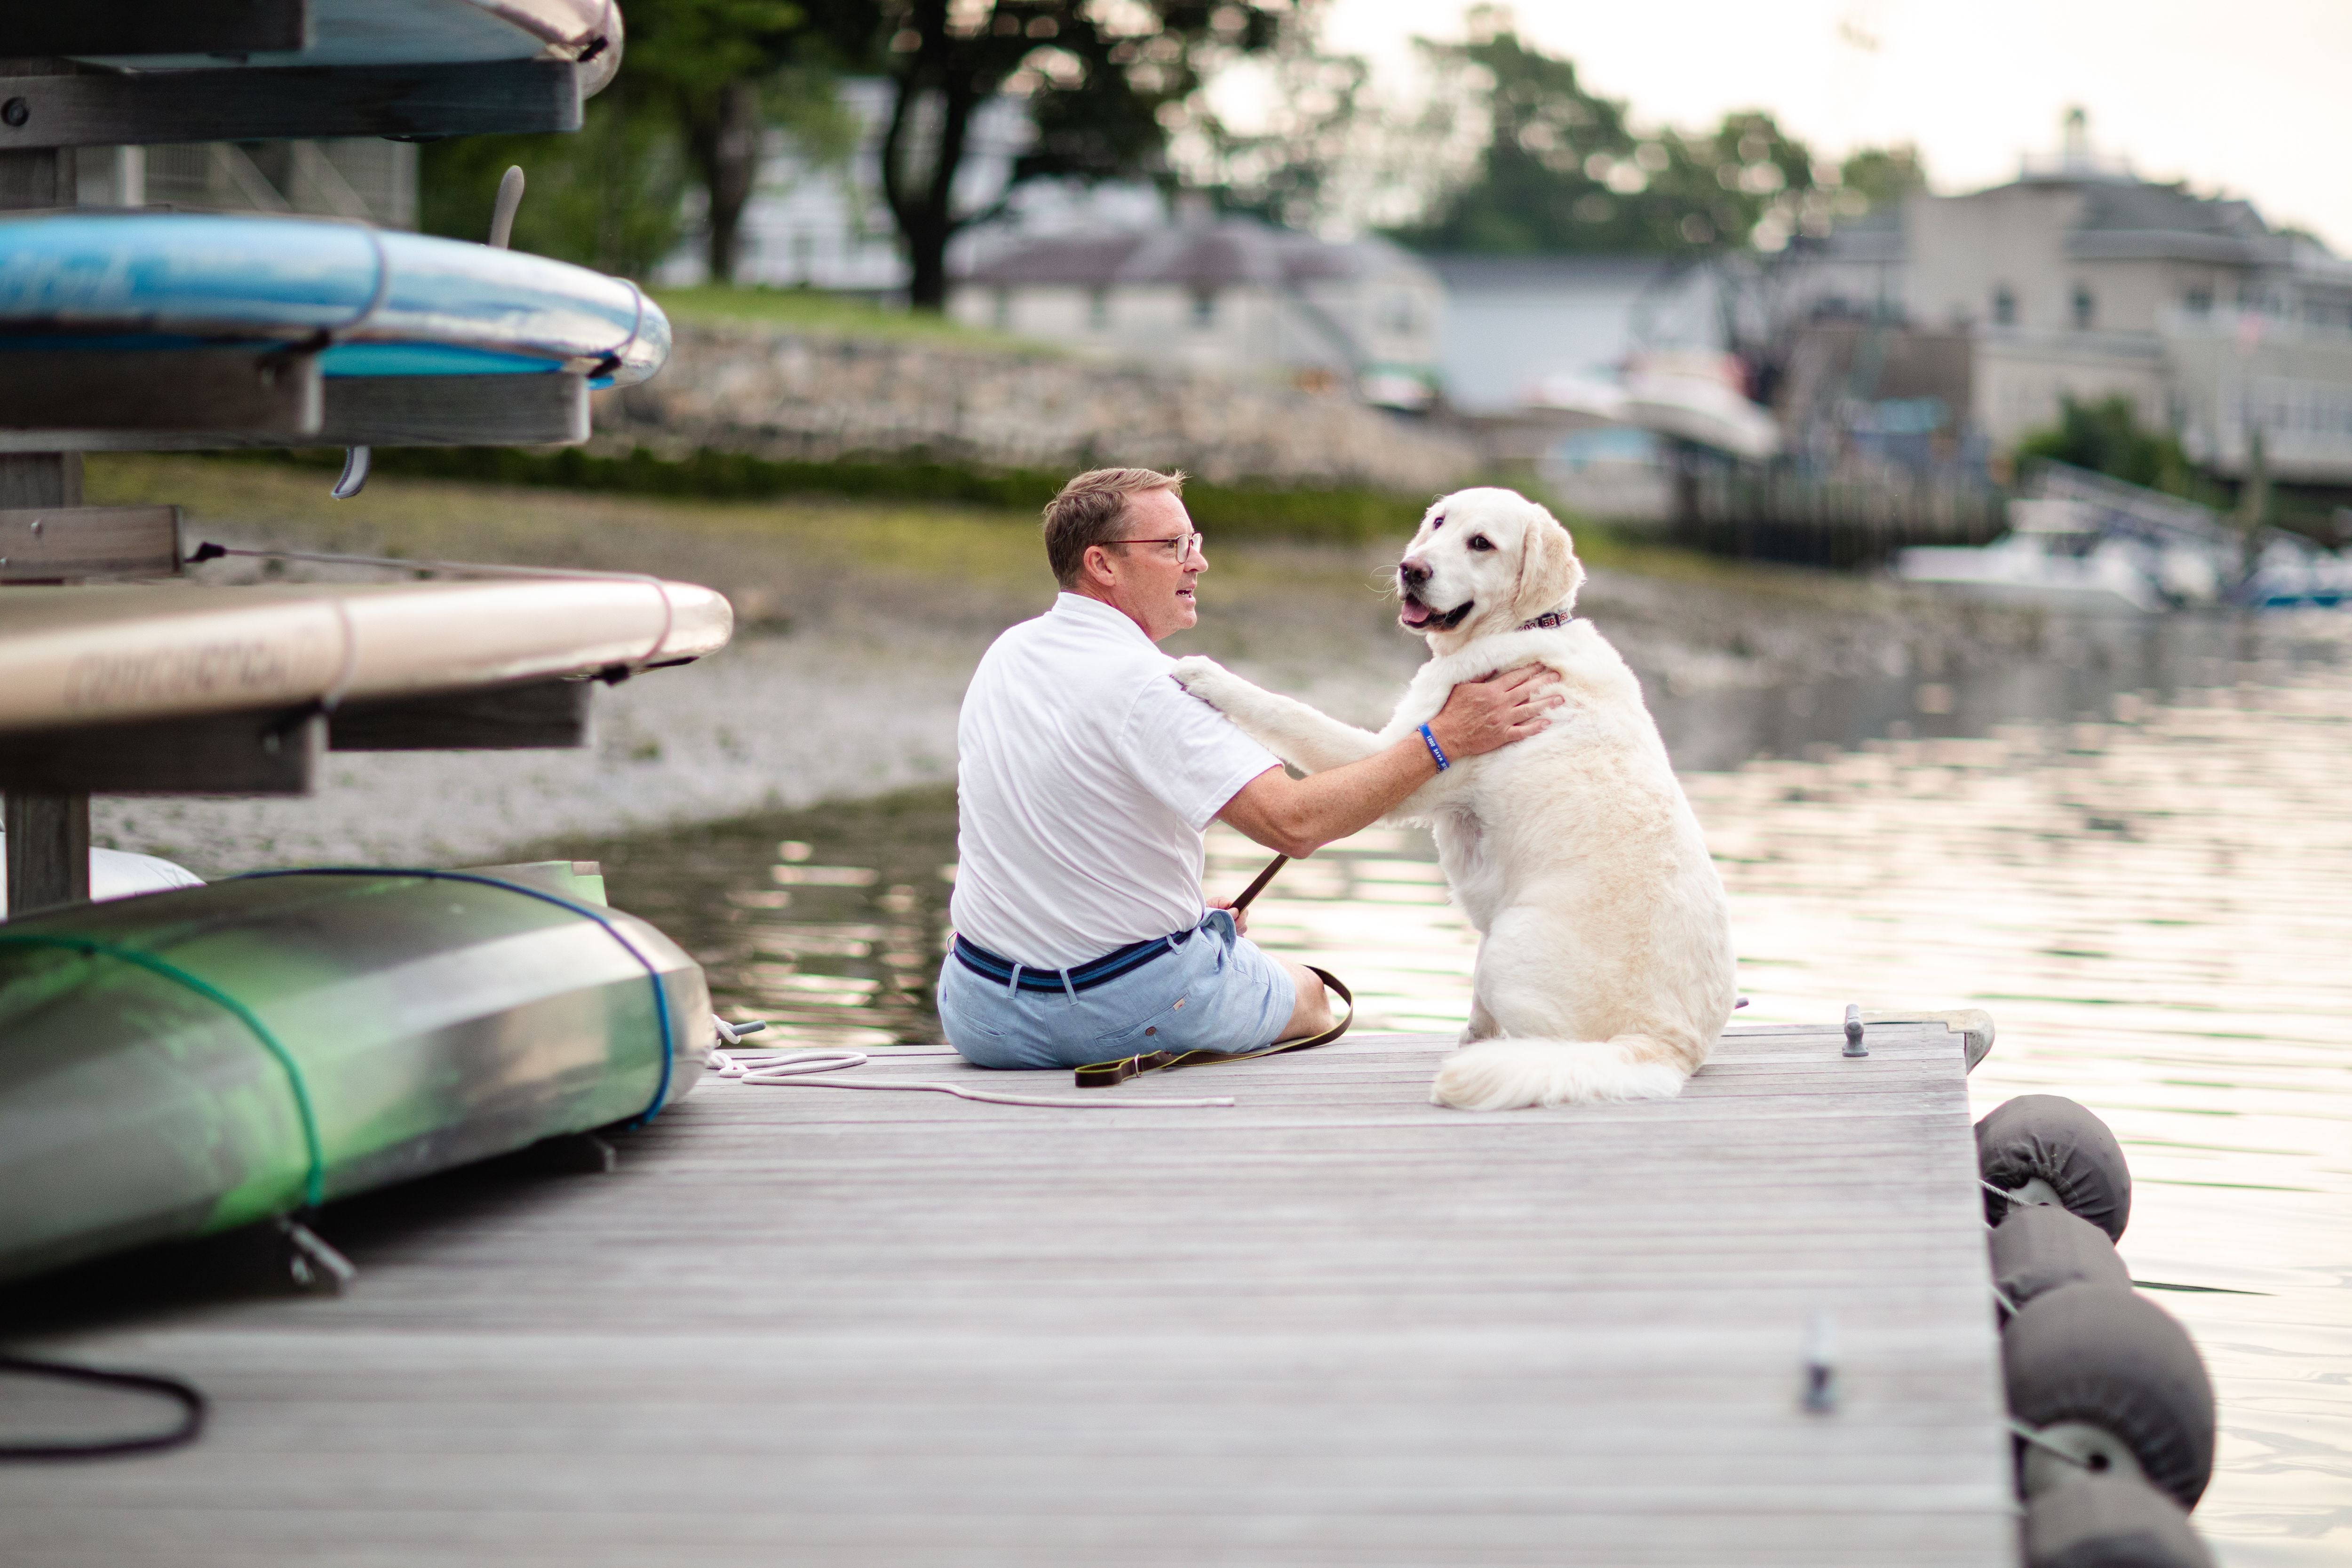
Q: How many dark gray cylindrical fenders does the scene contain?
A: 4